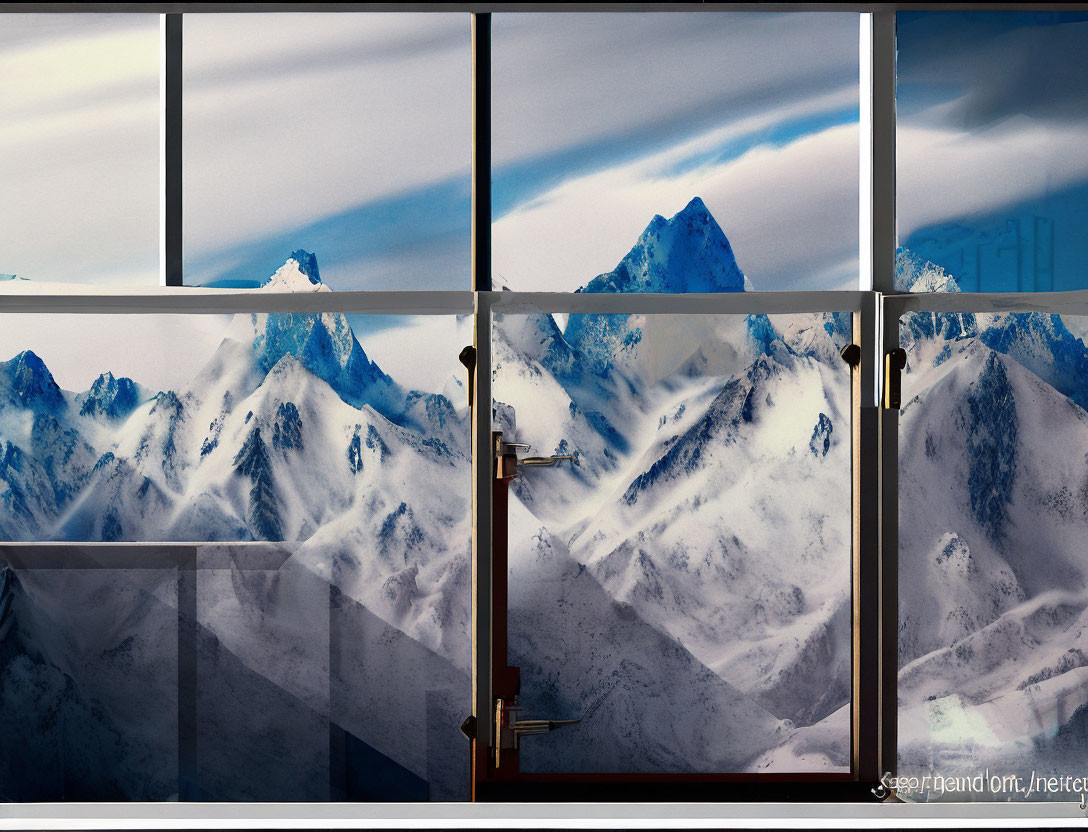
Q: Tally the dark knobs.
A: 4